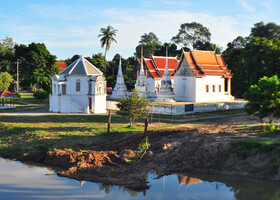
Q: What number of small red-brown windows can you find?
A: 3